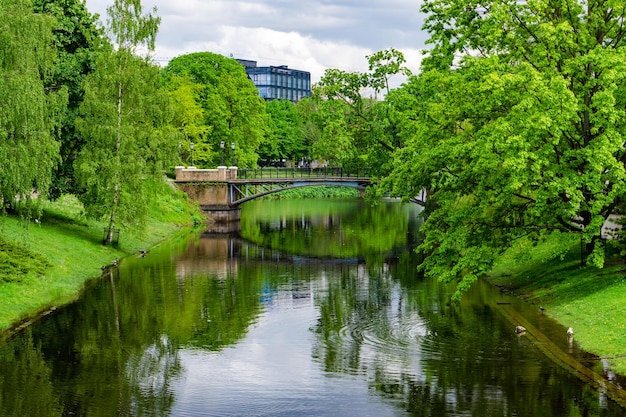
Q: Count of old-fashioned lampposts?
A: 4